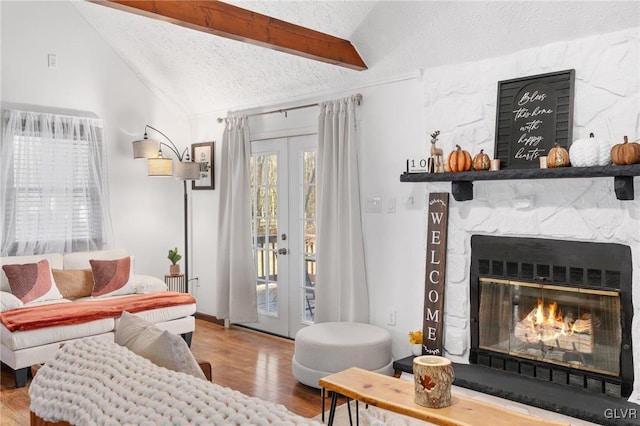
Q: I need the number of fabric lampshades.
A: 3